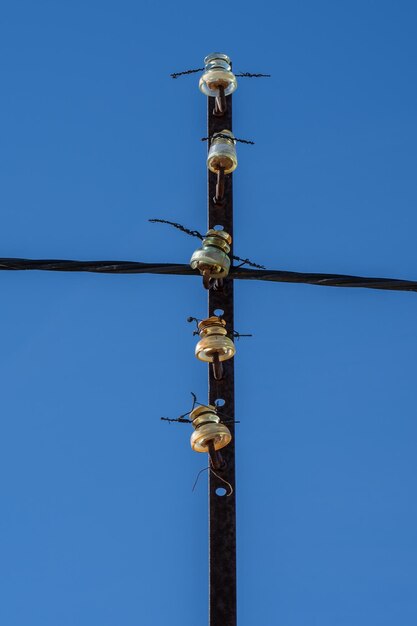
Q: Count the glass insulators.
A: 5